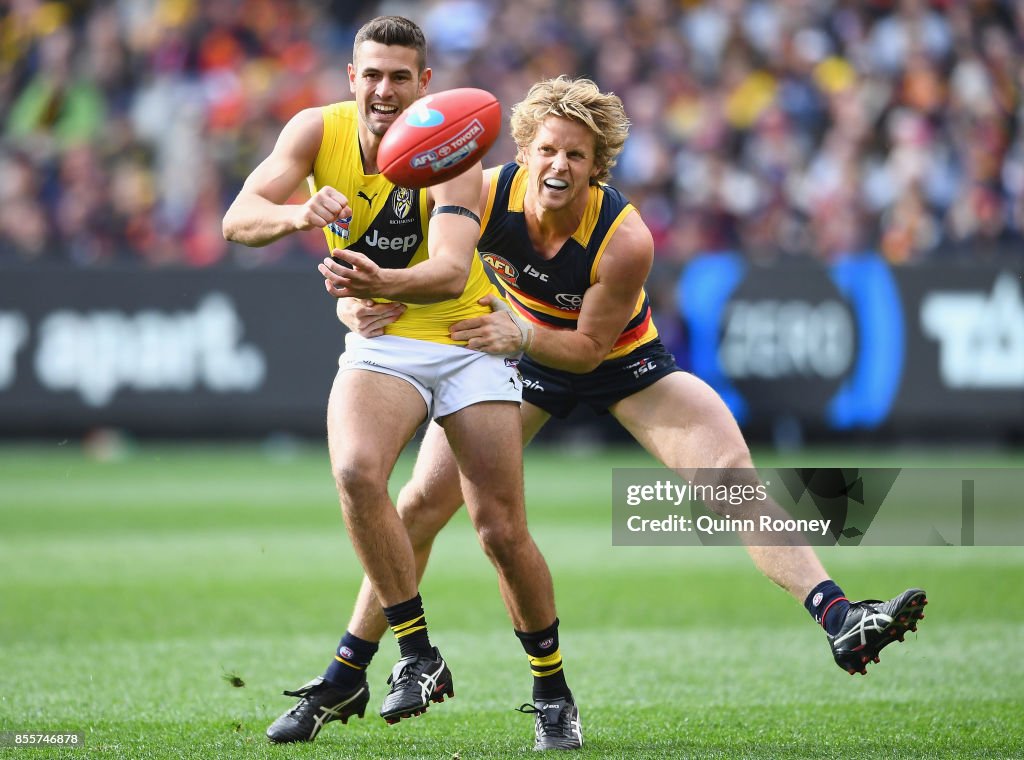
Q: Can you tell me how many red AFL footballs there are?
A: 1